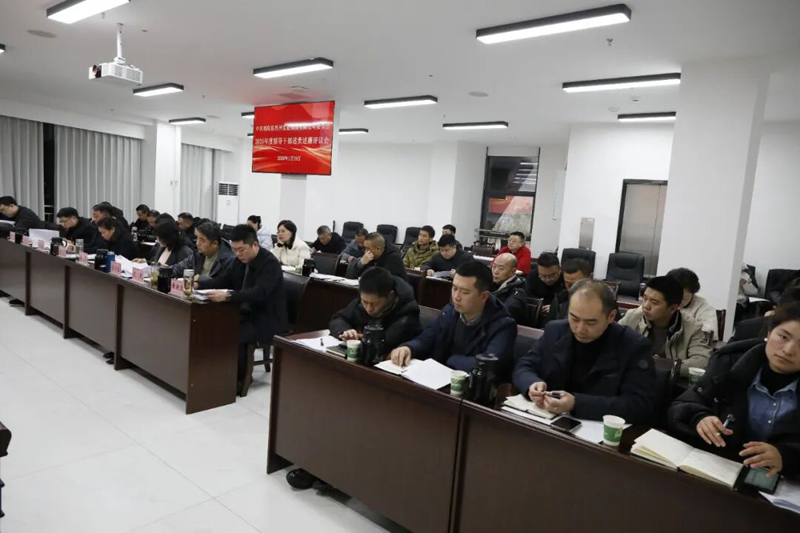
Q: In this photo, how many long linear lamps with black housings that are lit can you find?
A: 13